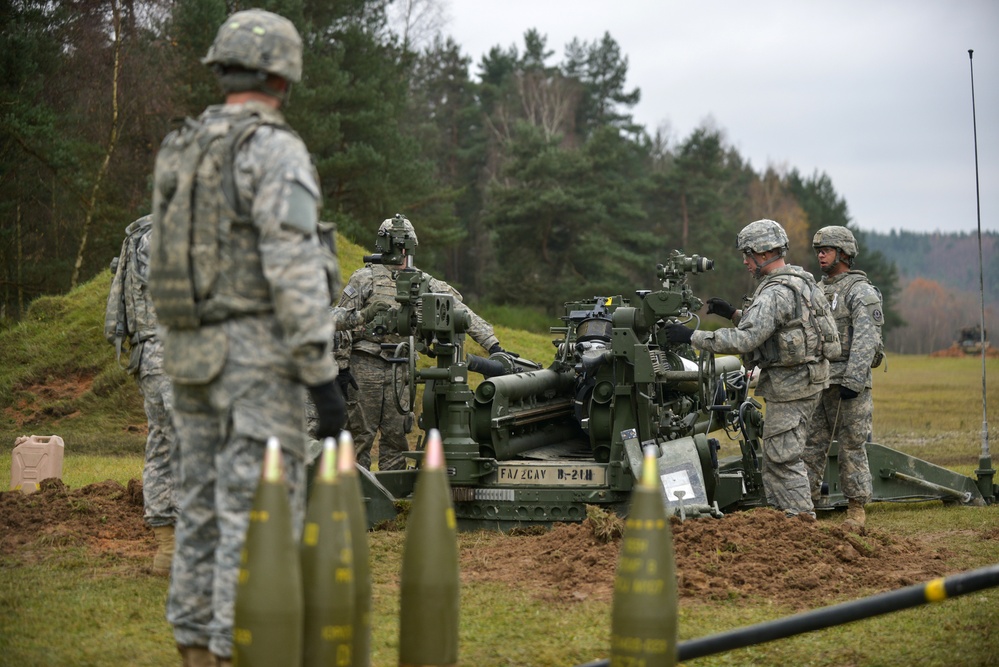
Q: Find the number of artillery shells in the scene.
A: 5